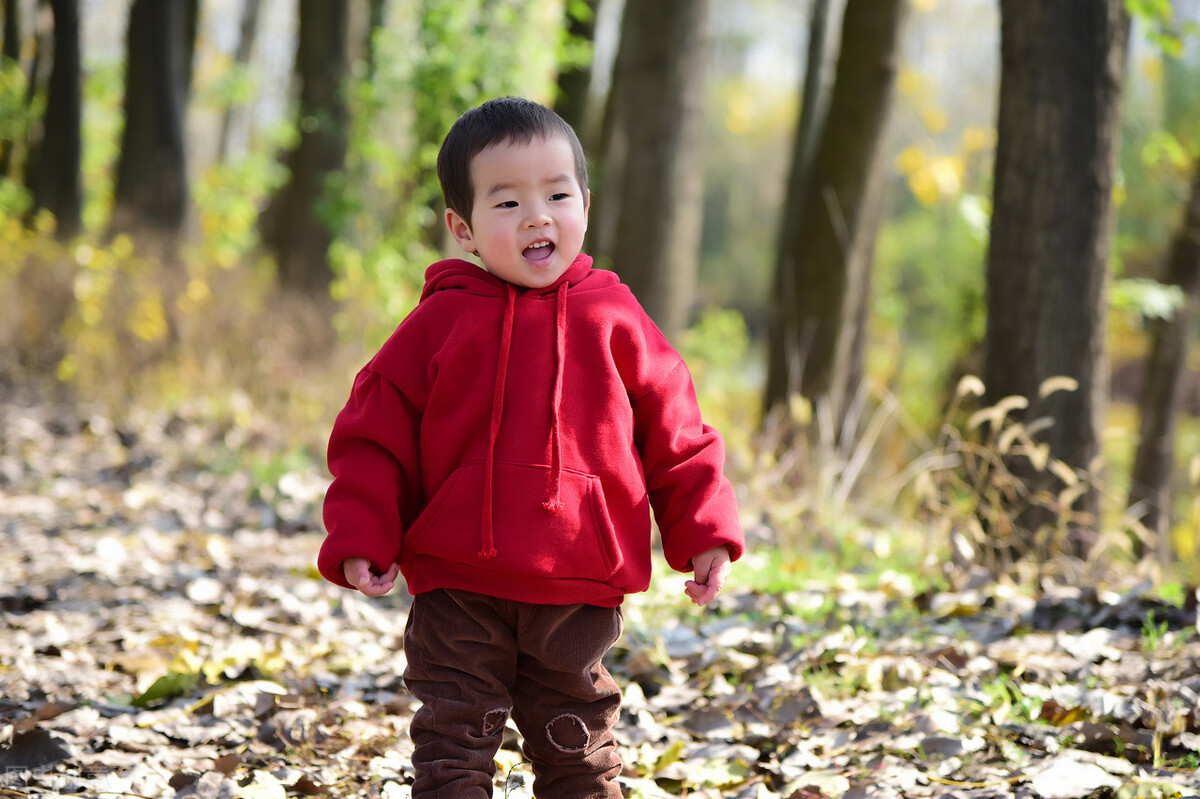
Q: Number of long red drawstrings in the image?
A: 2